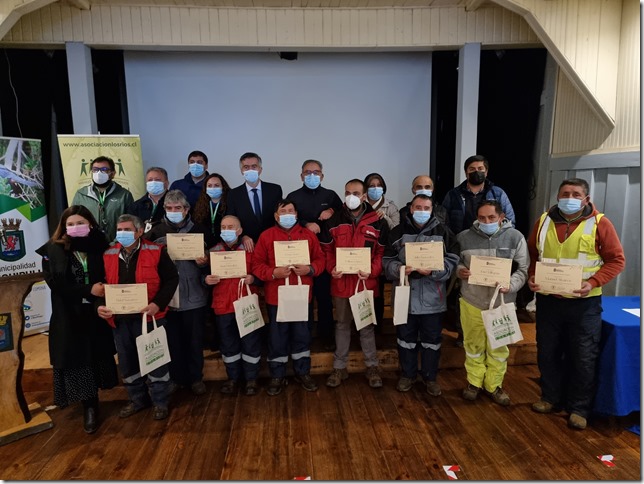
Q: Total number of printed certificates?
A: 8